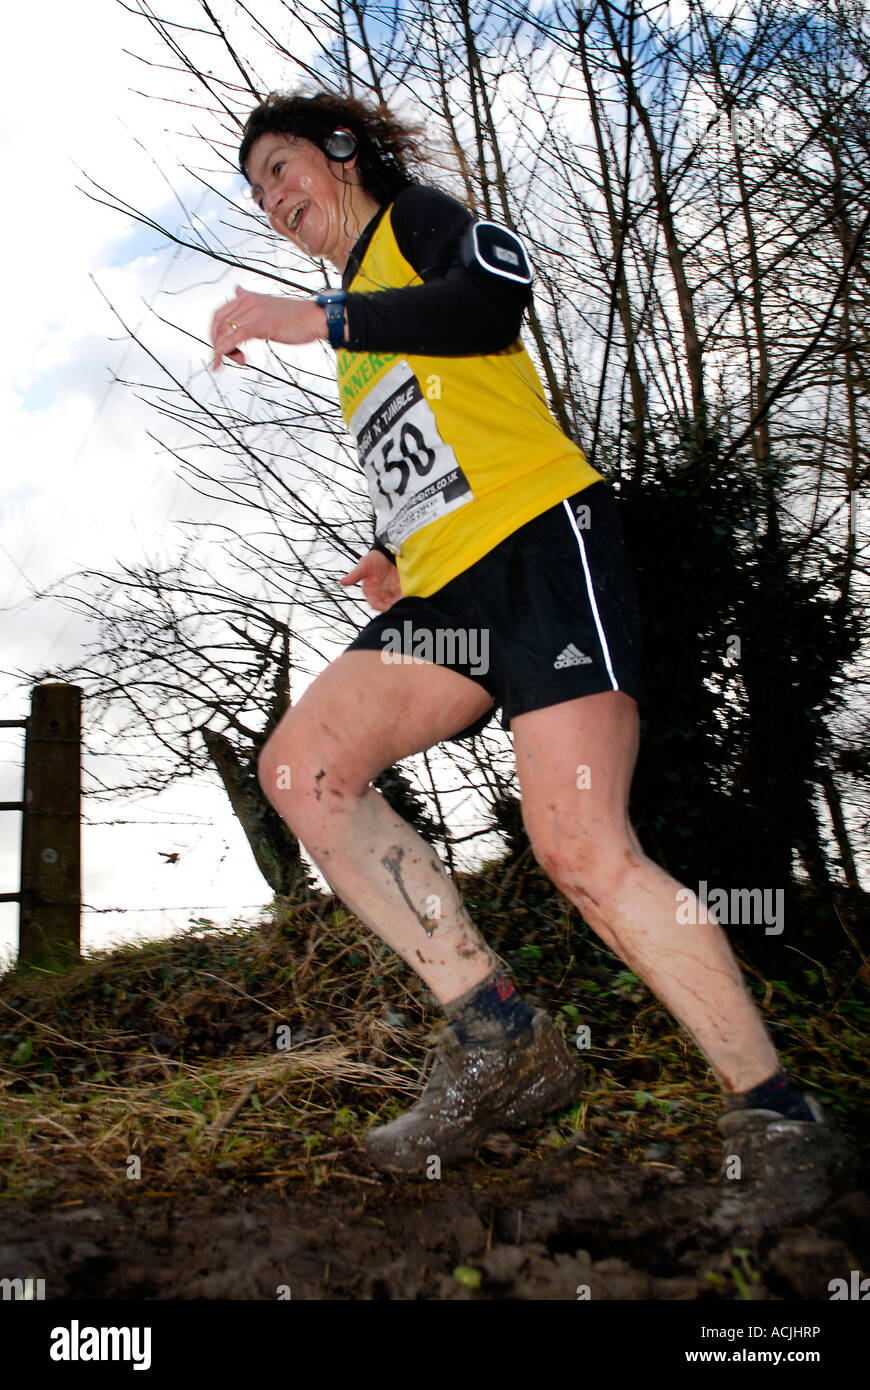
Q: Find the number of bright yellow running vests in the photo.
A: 1